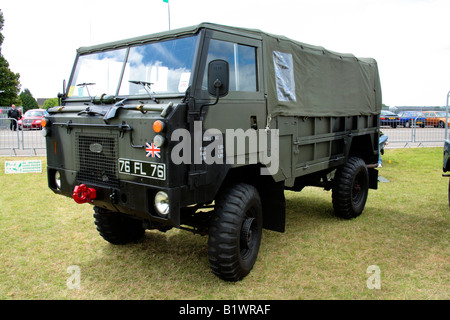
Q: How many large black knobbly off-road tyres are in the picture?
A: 3